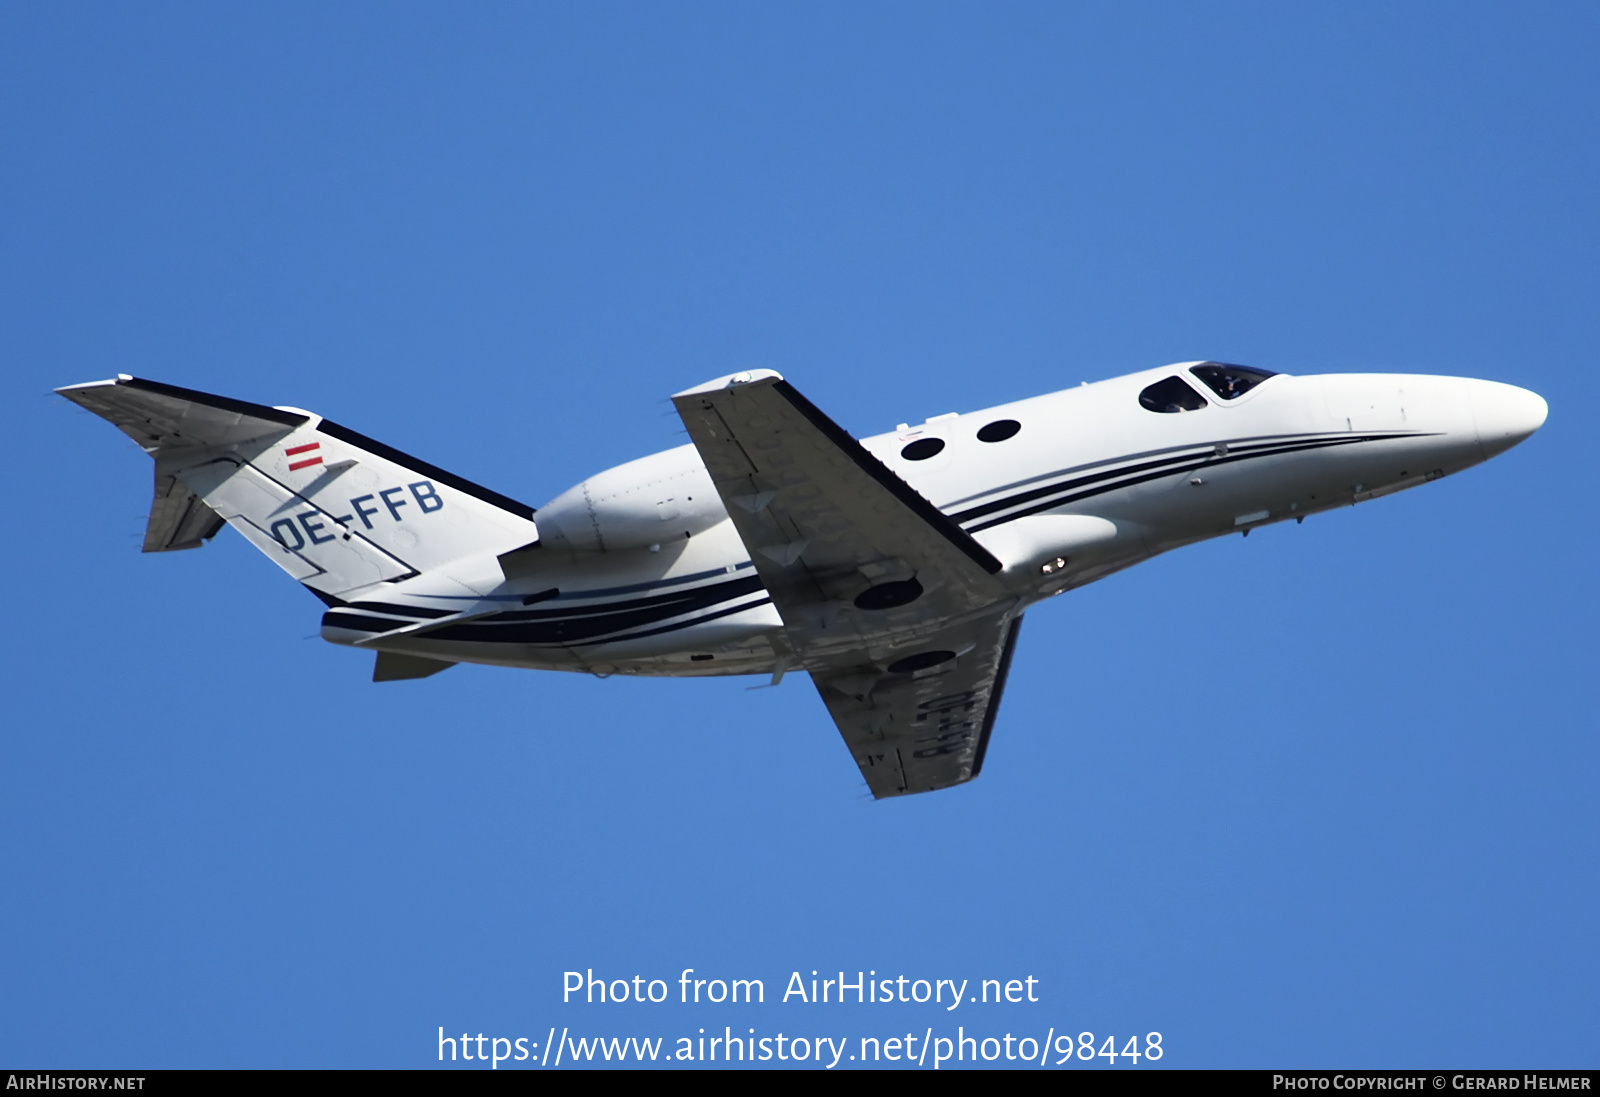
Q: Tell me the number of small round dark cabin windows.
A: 2